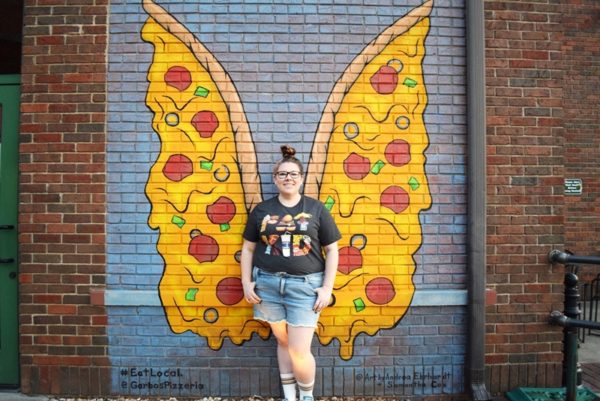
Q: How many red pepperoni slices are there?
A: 12